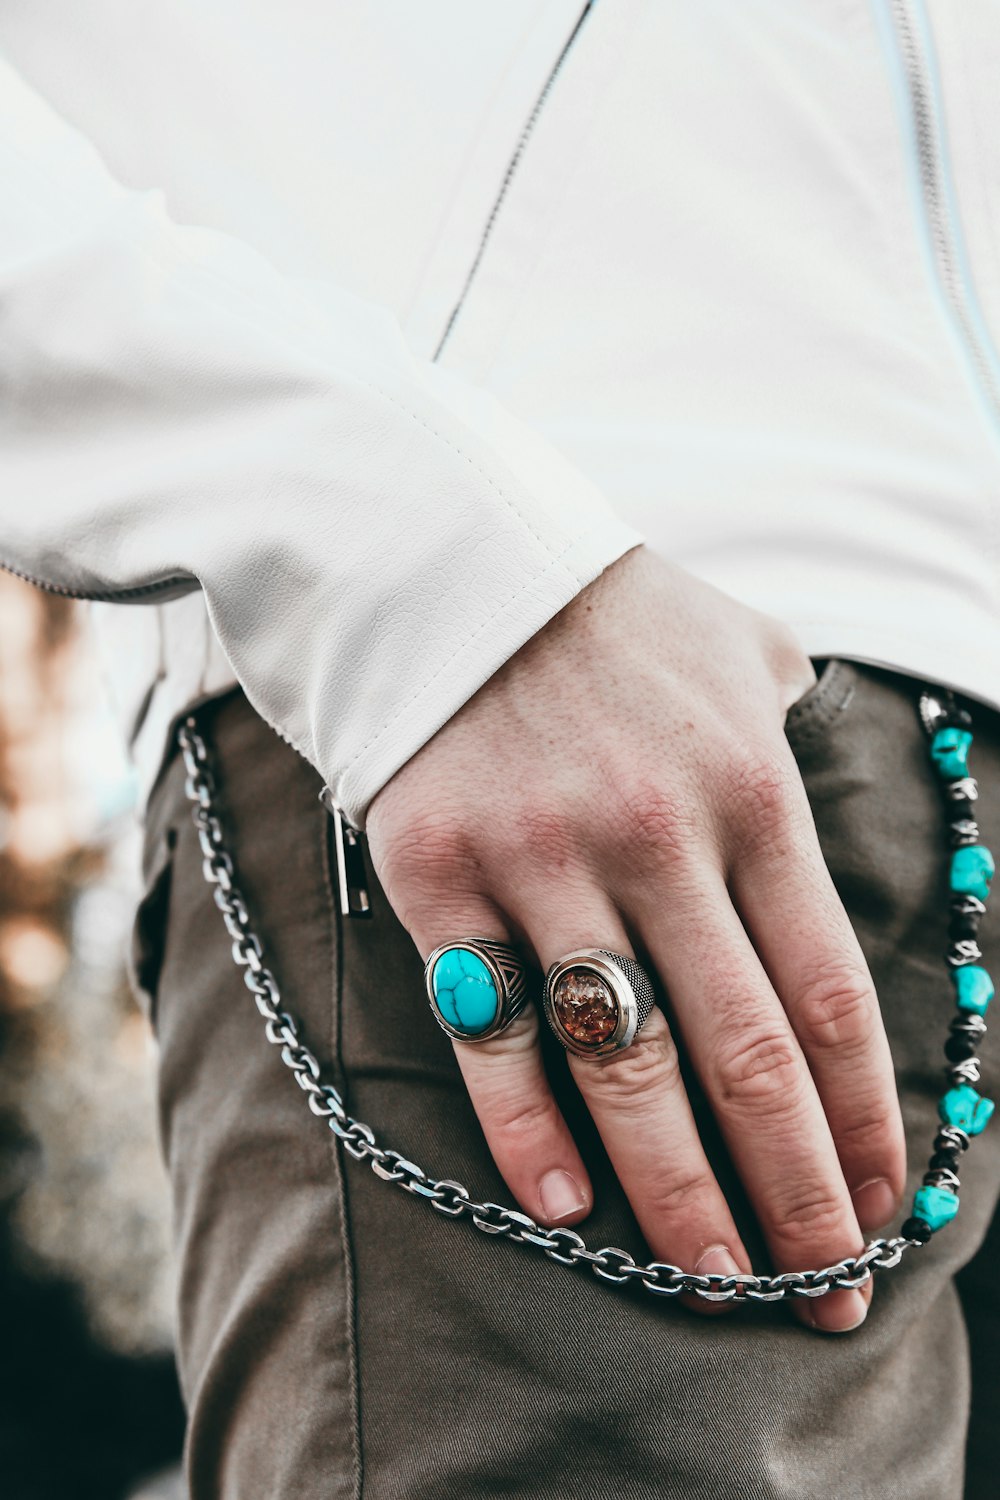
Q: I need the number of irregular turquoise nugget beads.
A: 5